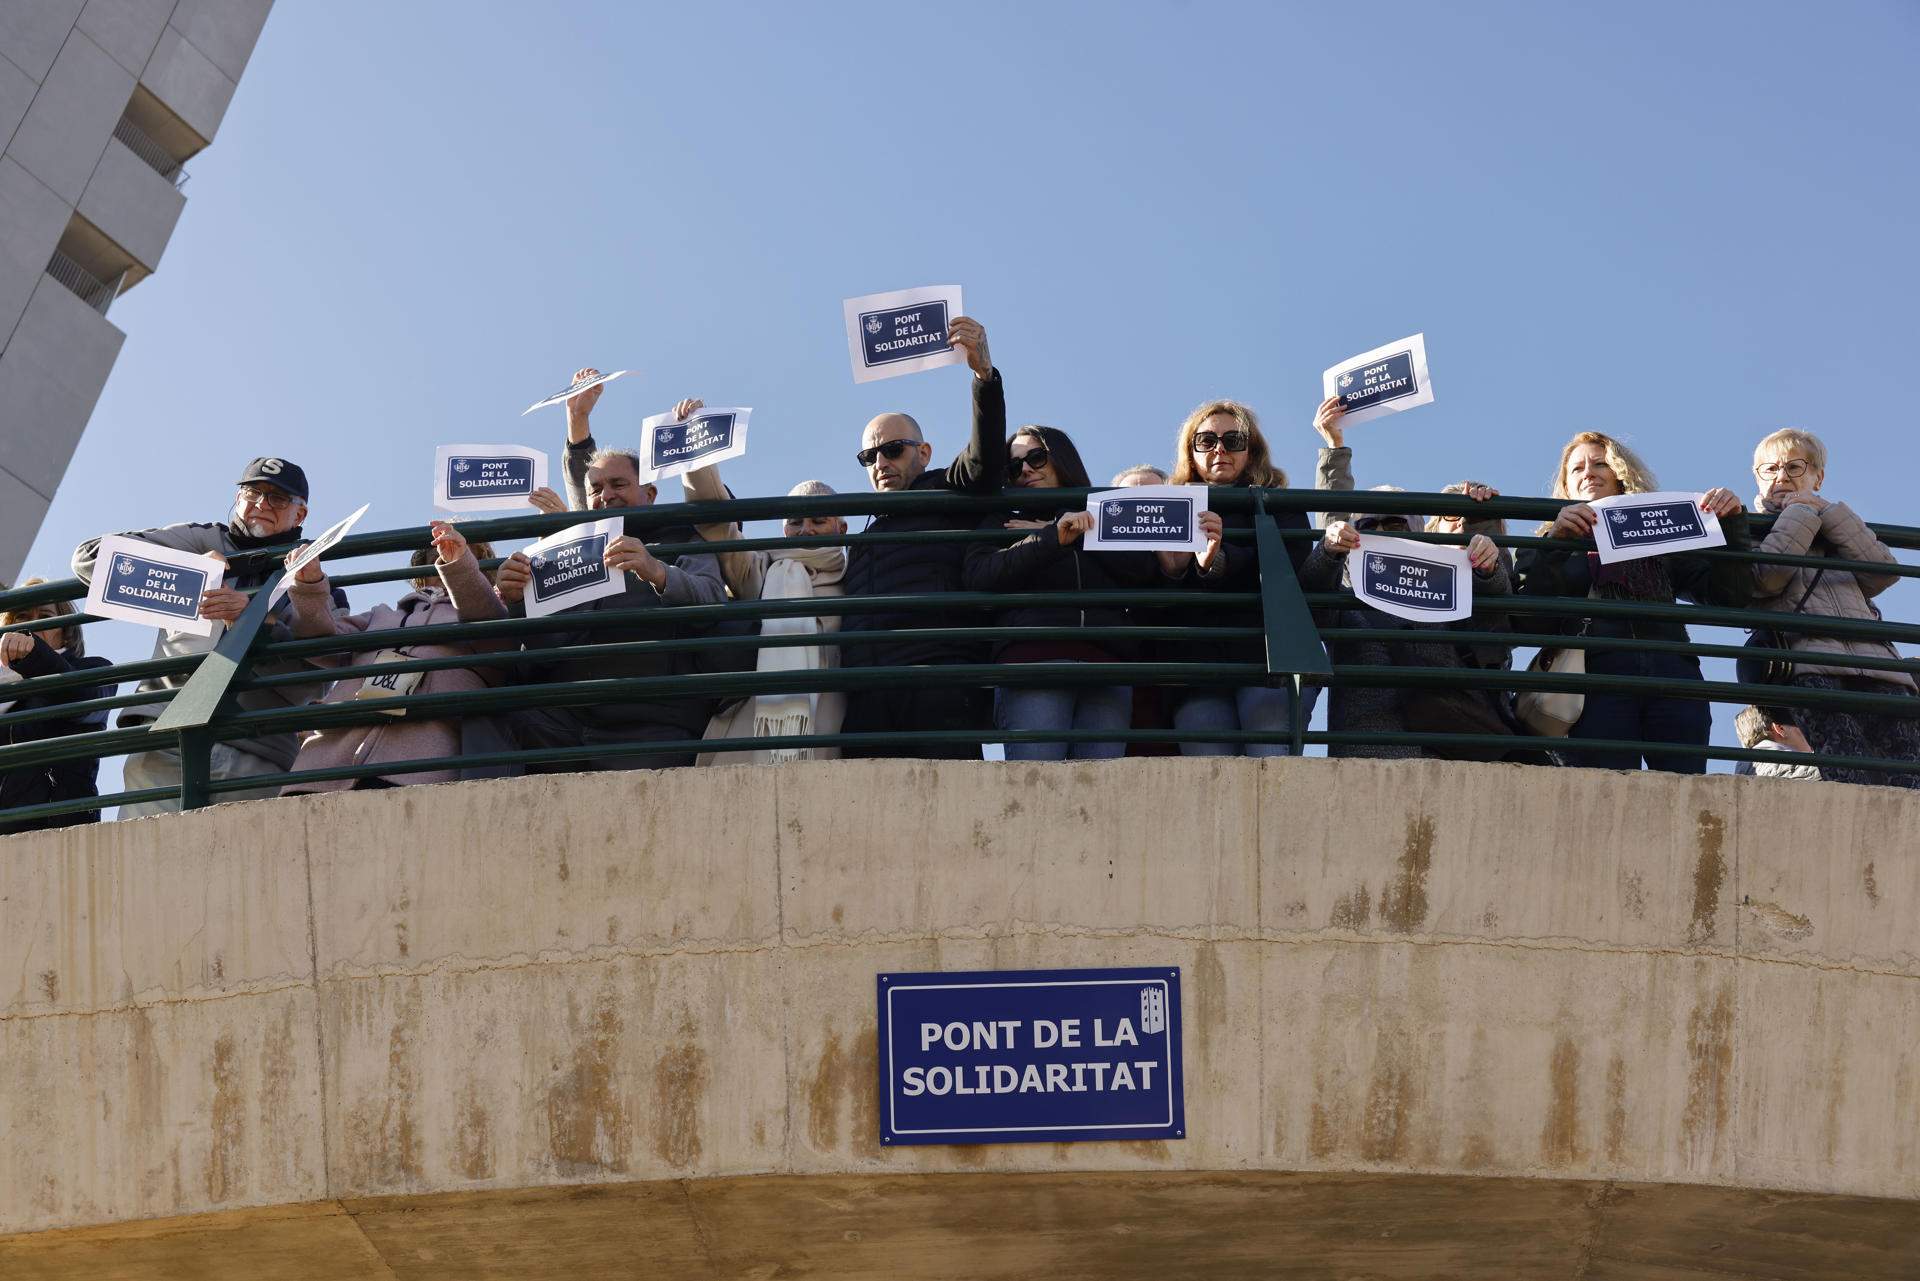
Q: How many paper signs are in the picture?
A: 11